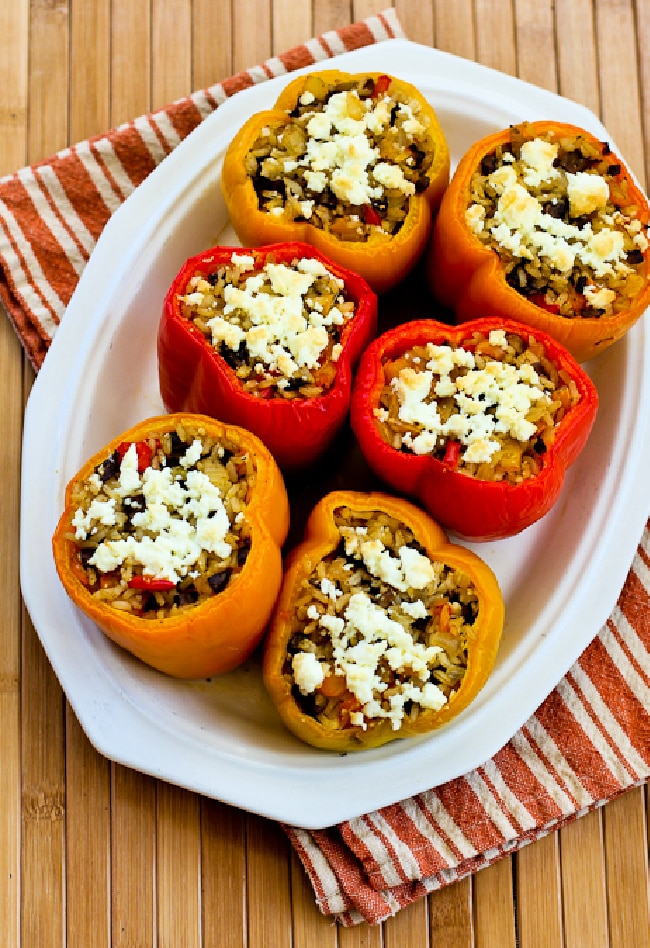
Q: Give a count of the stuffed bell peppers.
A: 6